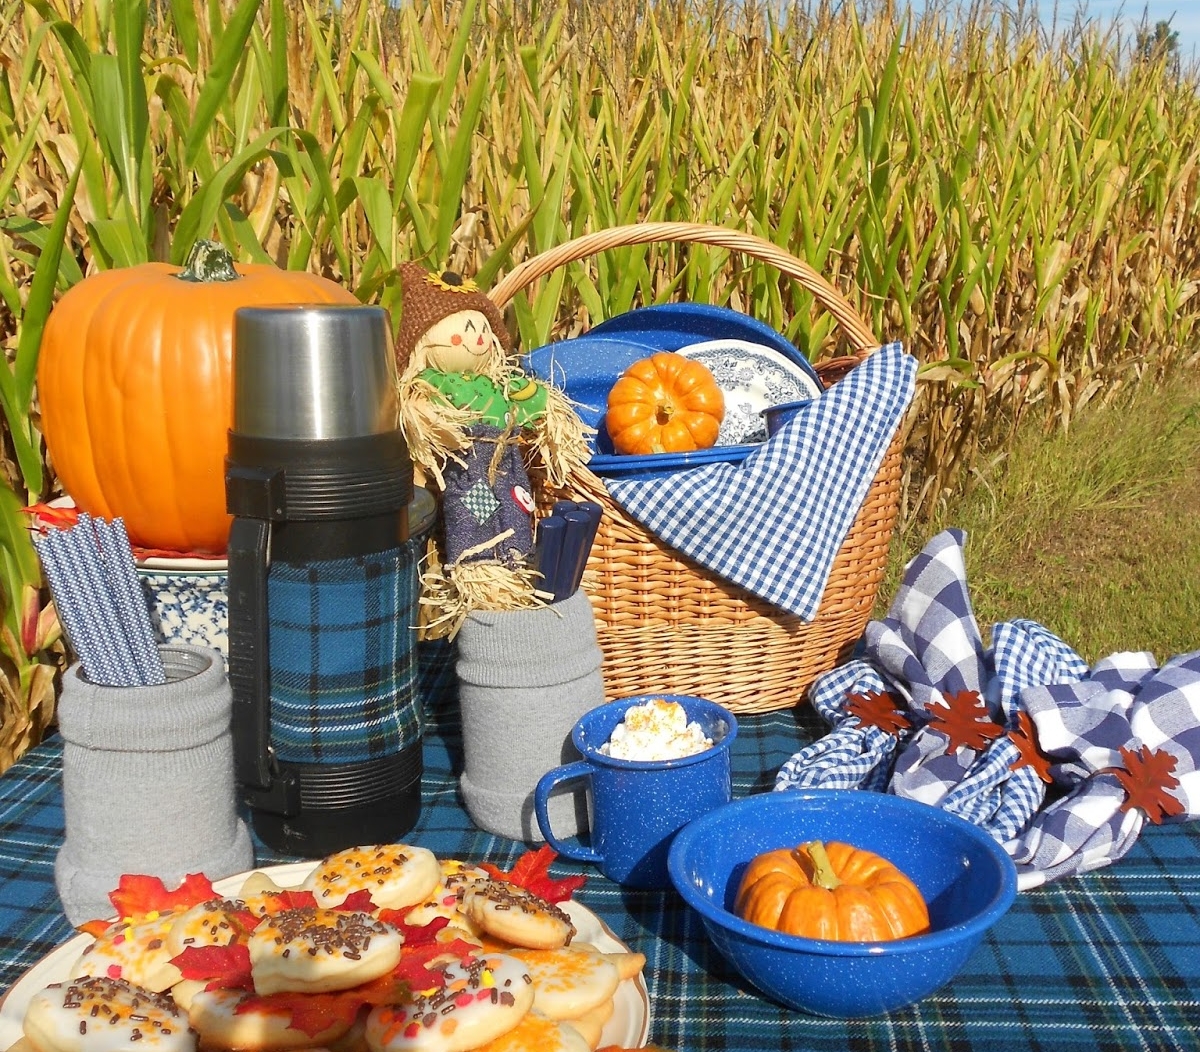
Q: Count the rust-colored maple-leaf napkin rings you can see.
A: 4